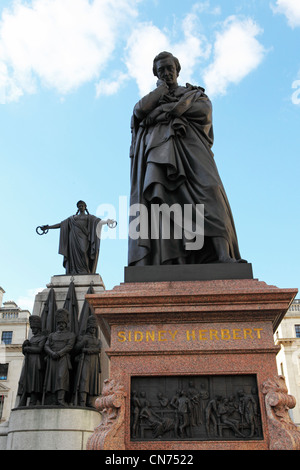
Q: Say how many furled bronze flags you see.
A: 3